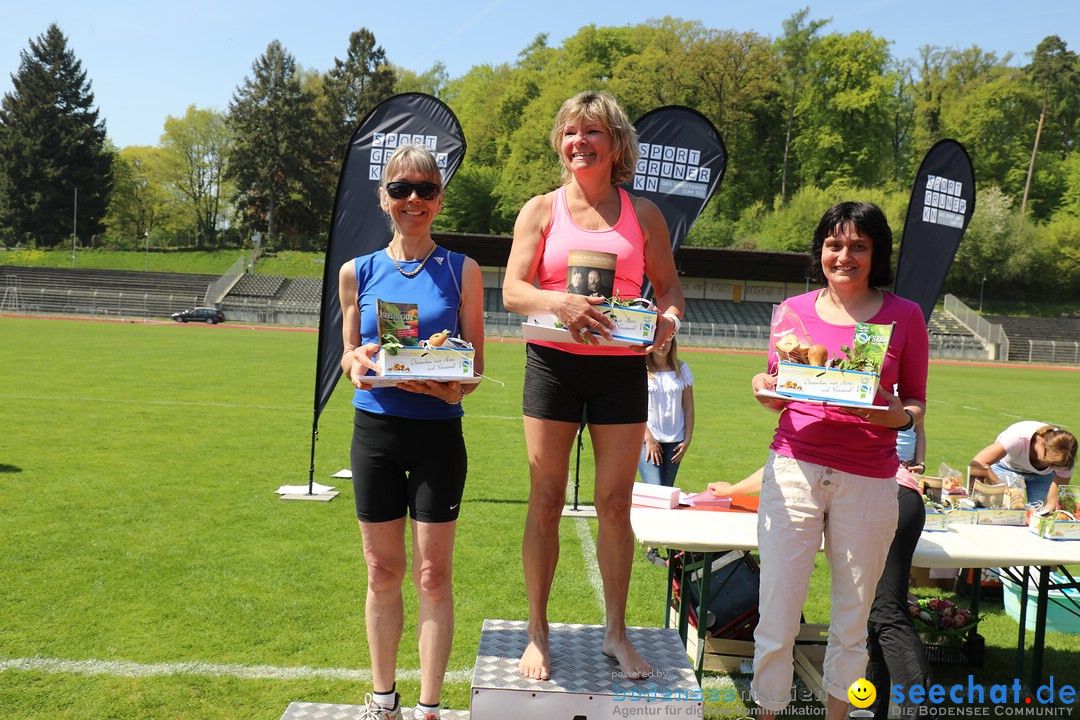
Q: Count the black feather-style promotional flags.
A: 3